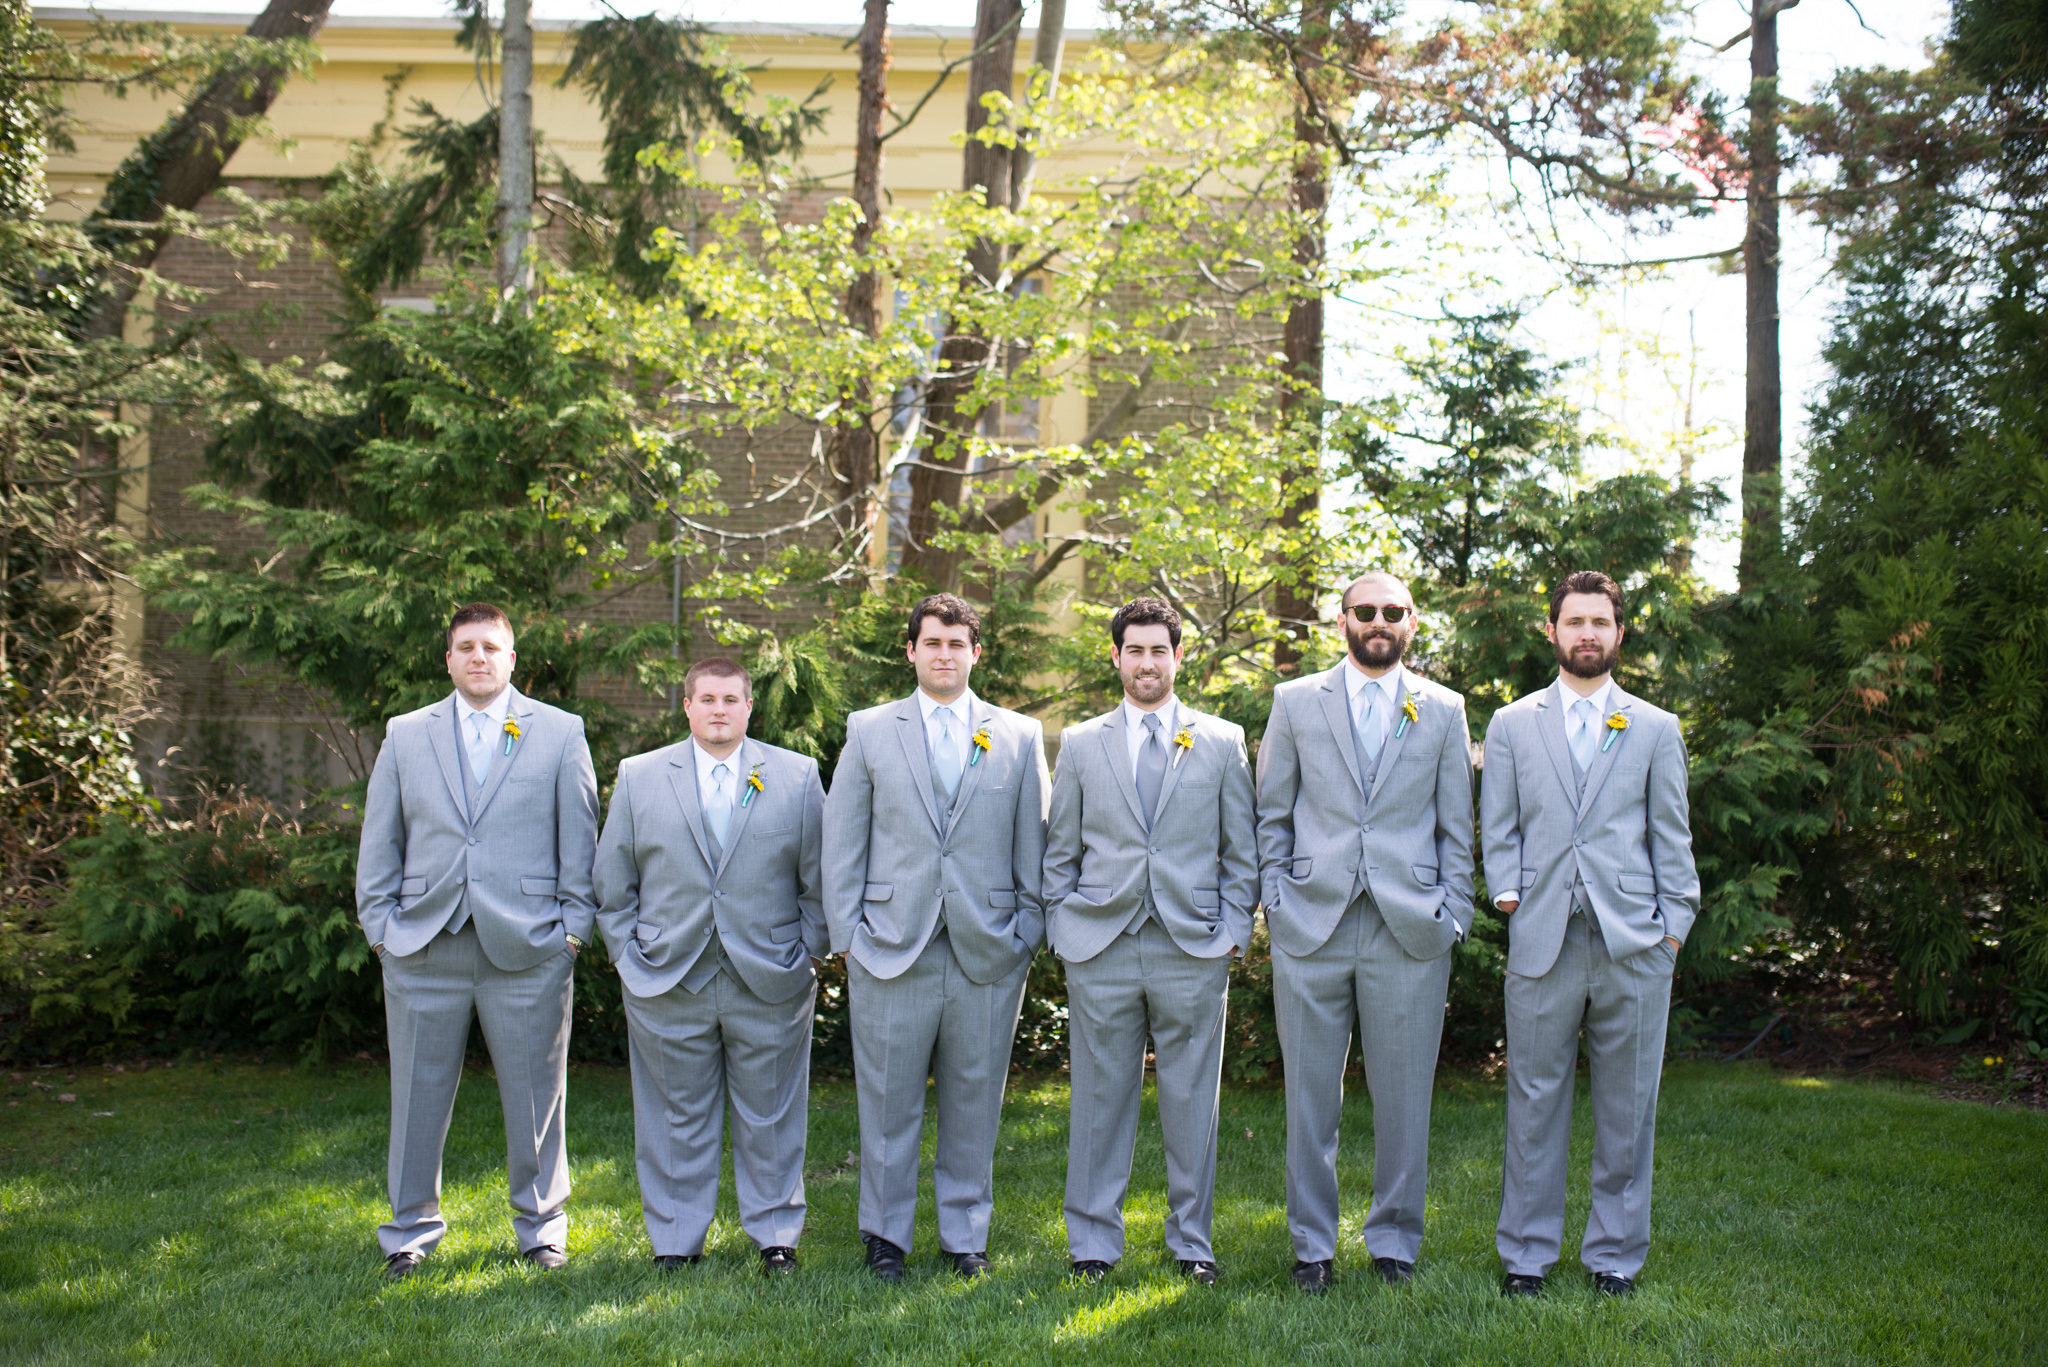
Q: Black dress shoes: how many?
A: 12